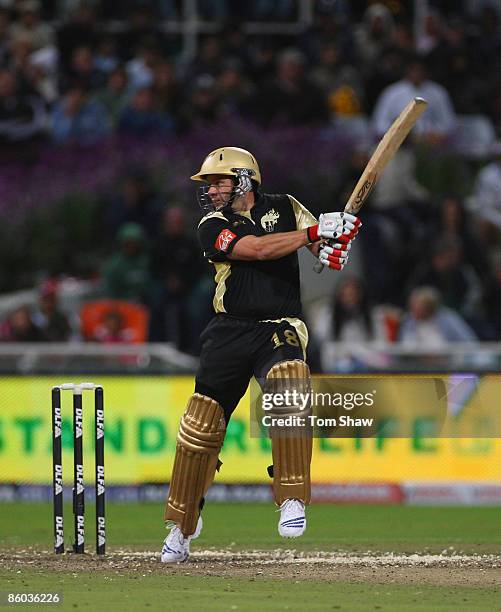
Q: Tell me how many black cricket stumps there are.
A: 3